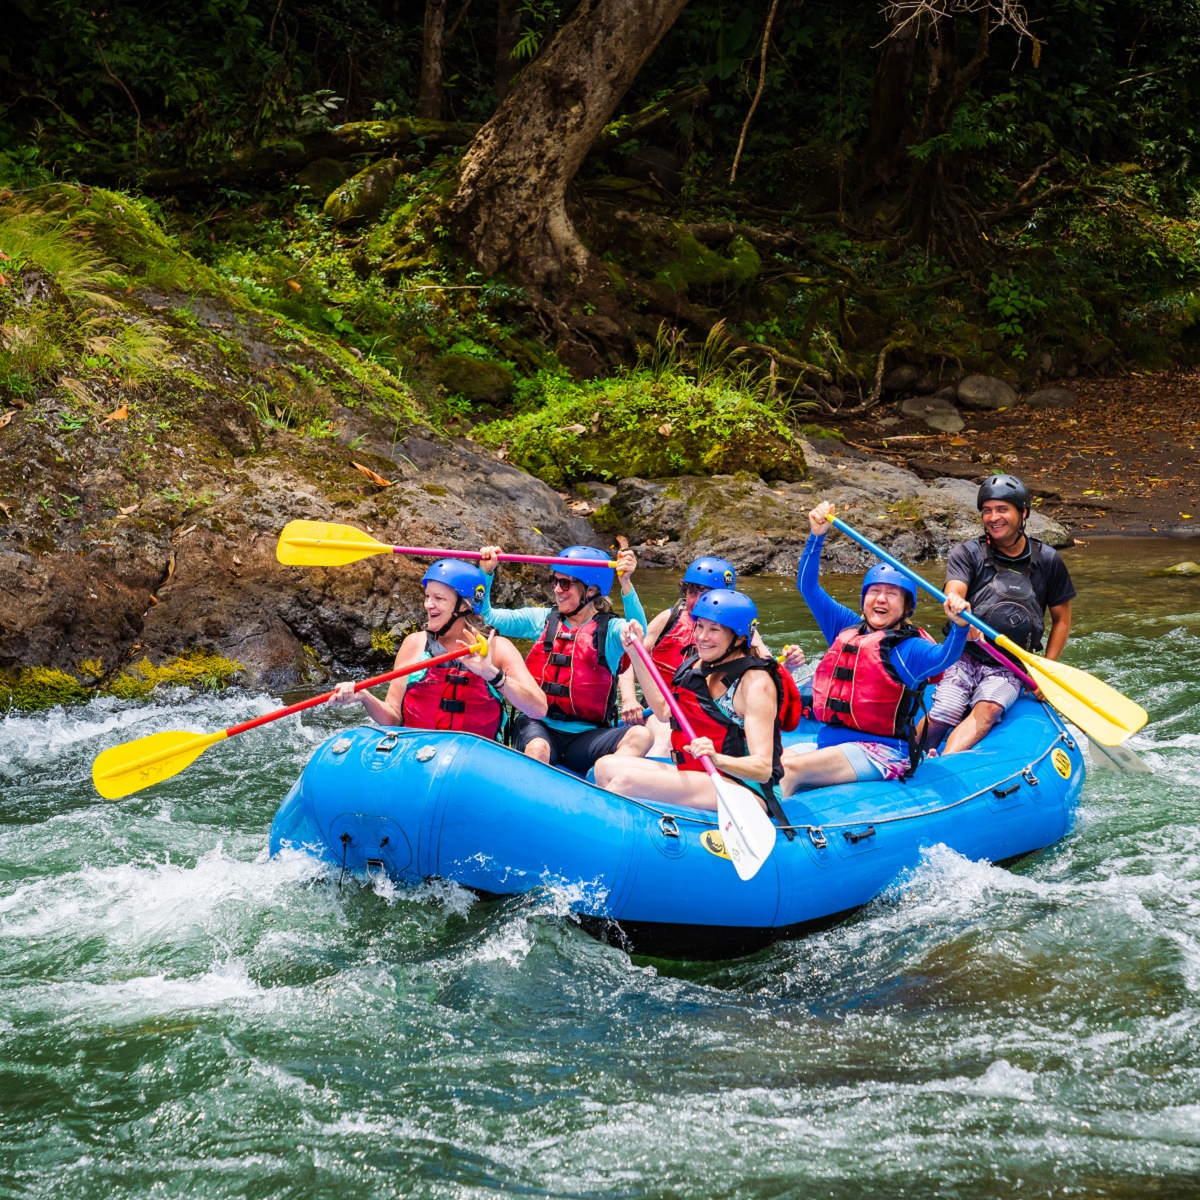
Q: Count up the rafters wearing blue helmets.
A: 5